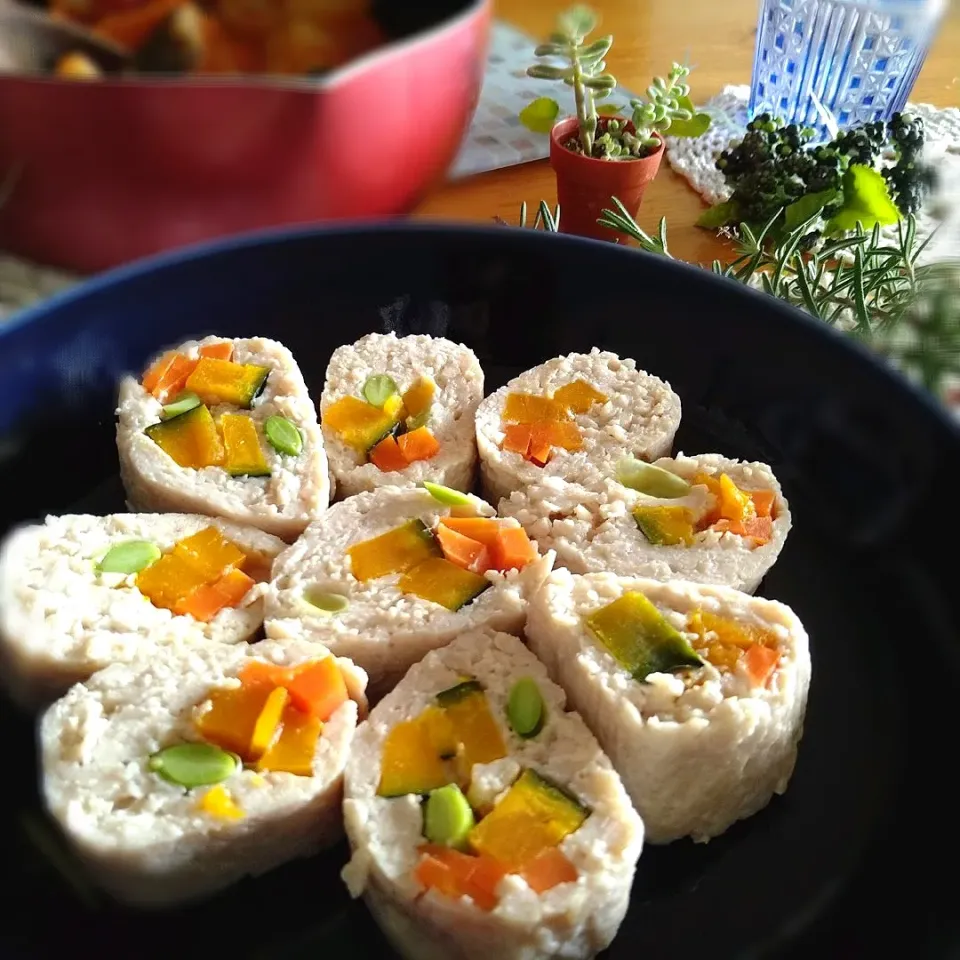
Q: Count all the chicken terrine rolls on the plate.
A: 9